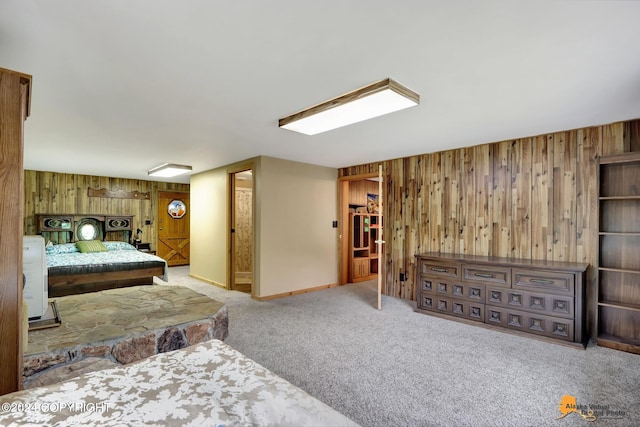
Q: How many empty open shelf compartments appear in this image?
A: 5